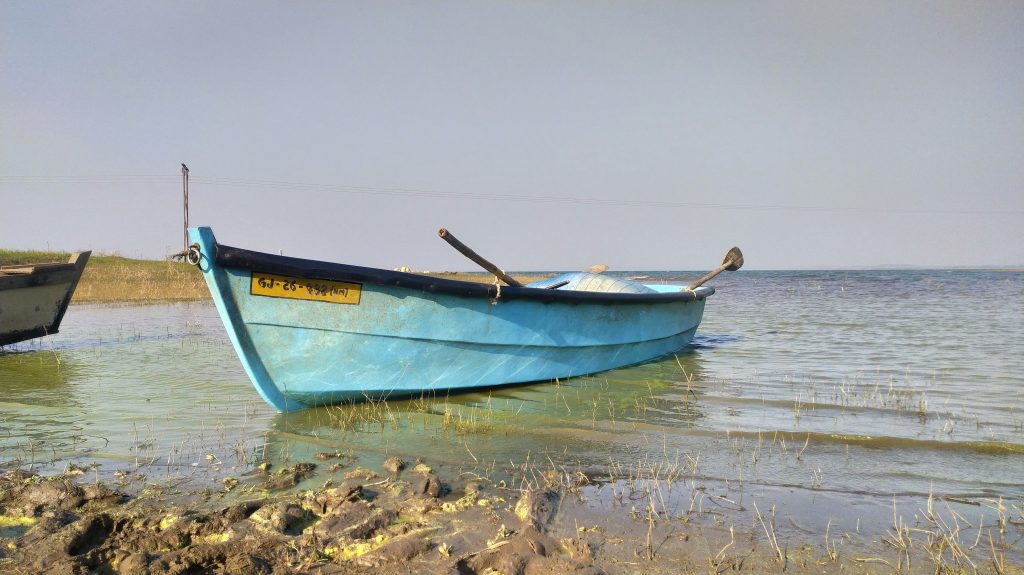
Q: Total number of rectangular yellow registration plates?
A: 1